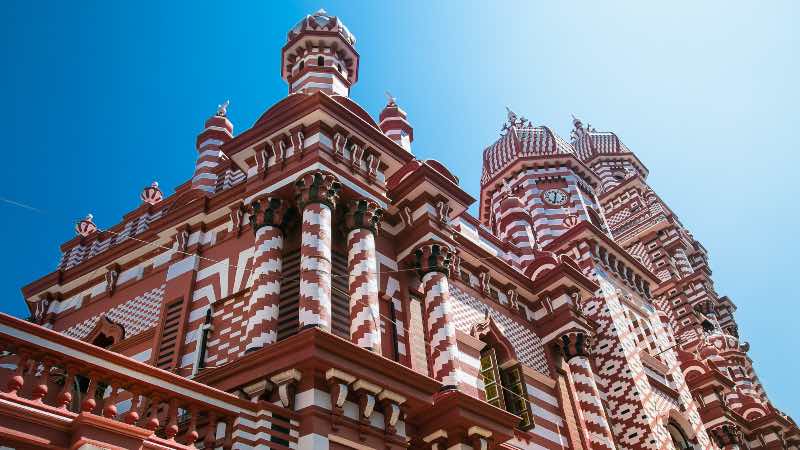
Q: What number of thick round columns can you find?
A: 5